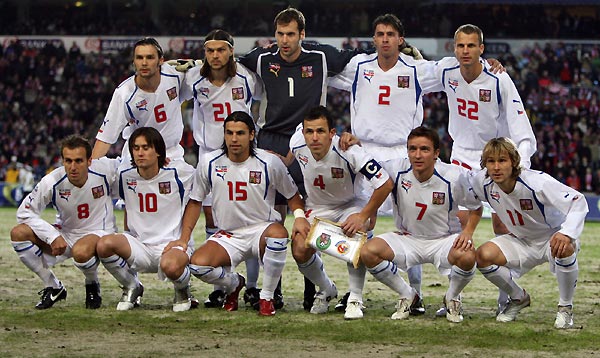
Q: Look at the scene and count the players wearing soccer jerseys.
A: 11